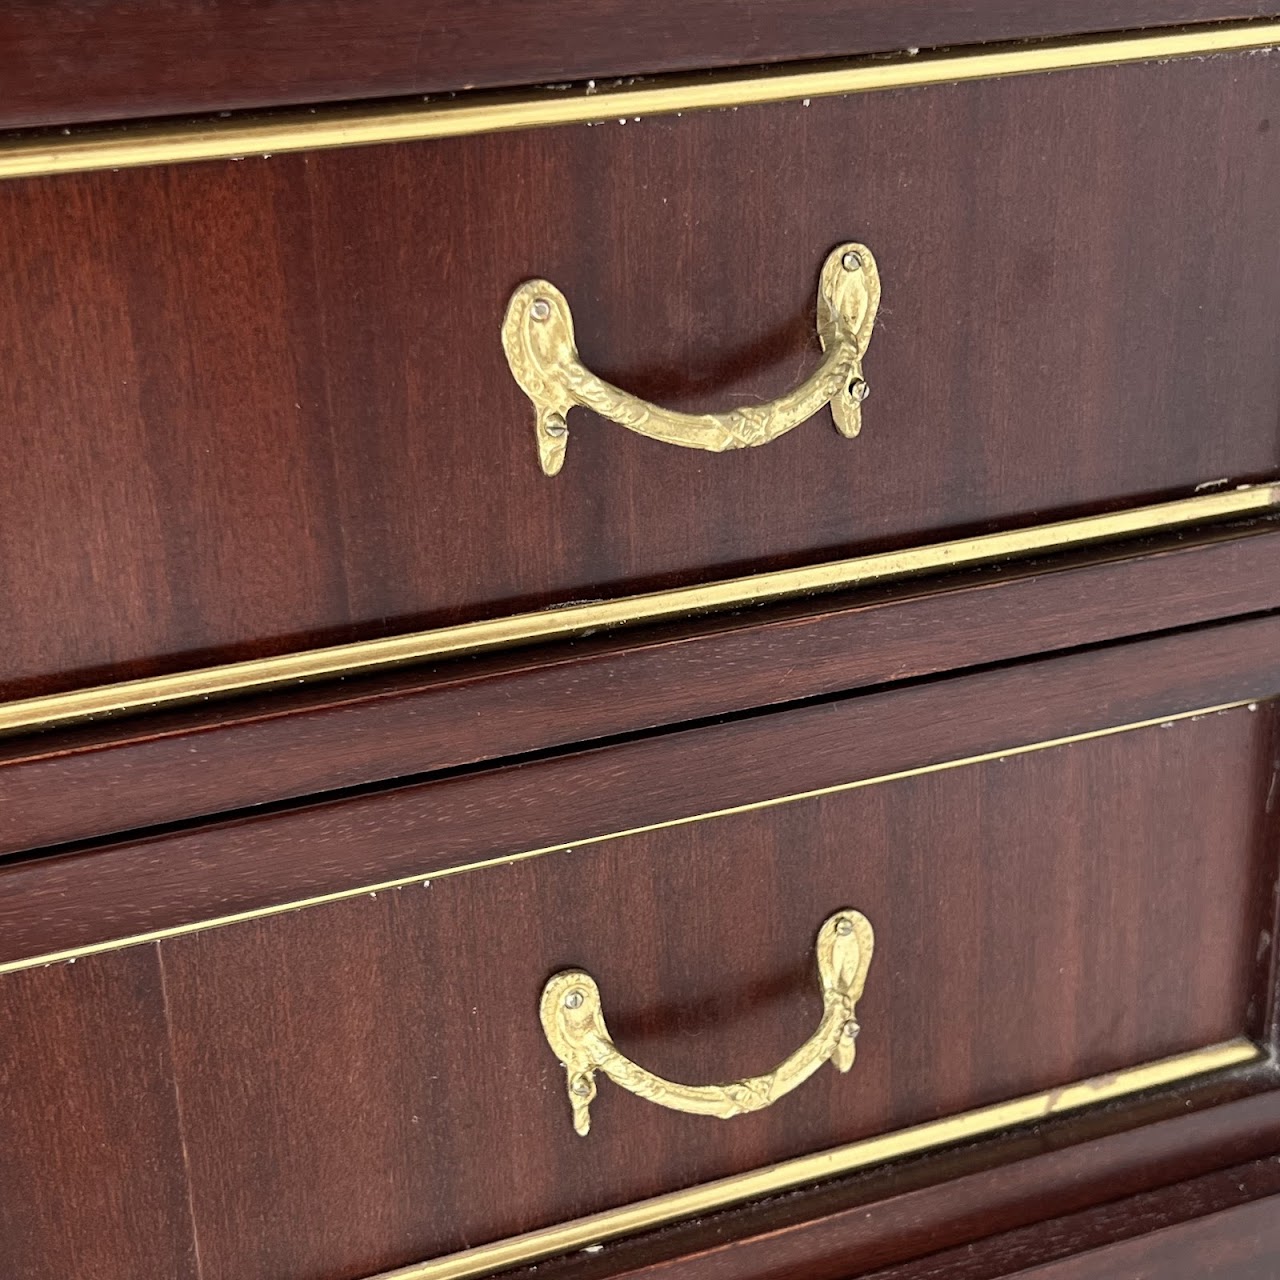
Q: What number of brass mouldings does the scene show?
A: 4